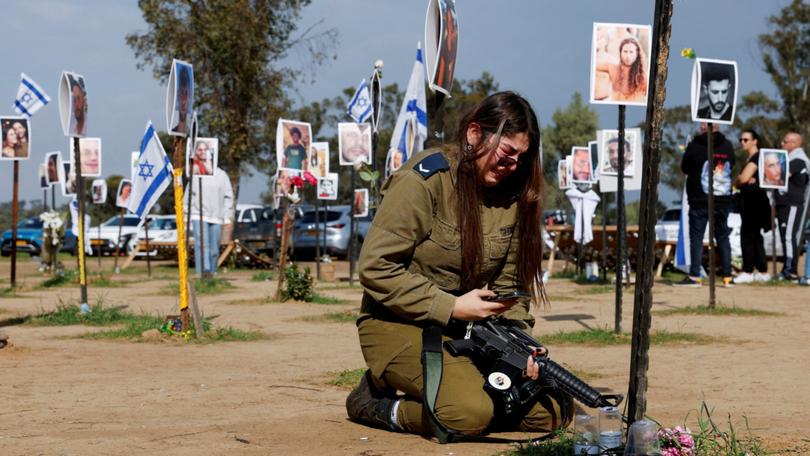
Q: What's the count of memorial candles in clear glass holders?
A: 3